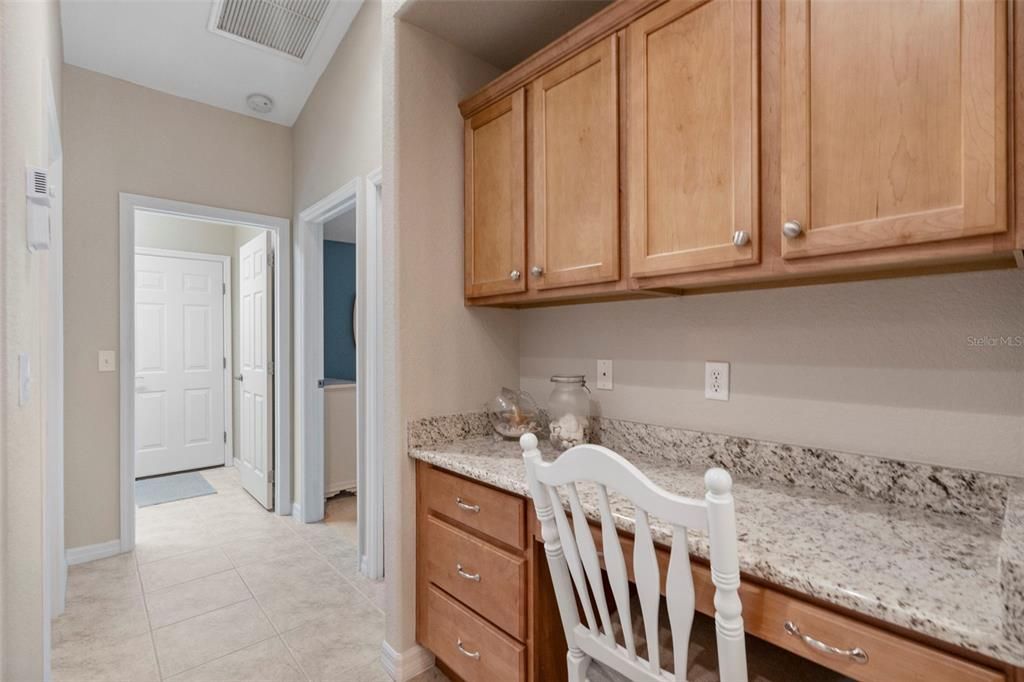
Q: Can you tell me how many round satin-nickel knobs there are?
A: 4